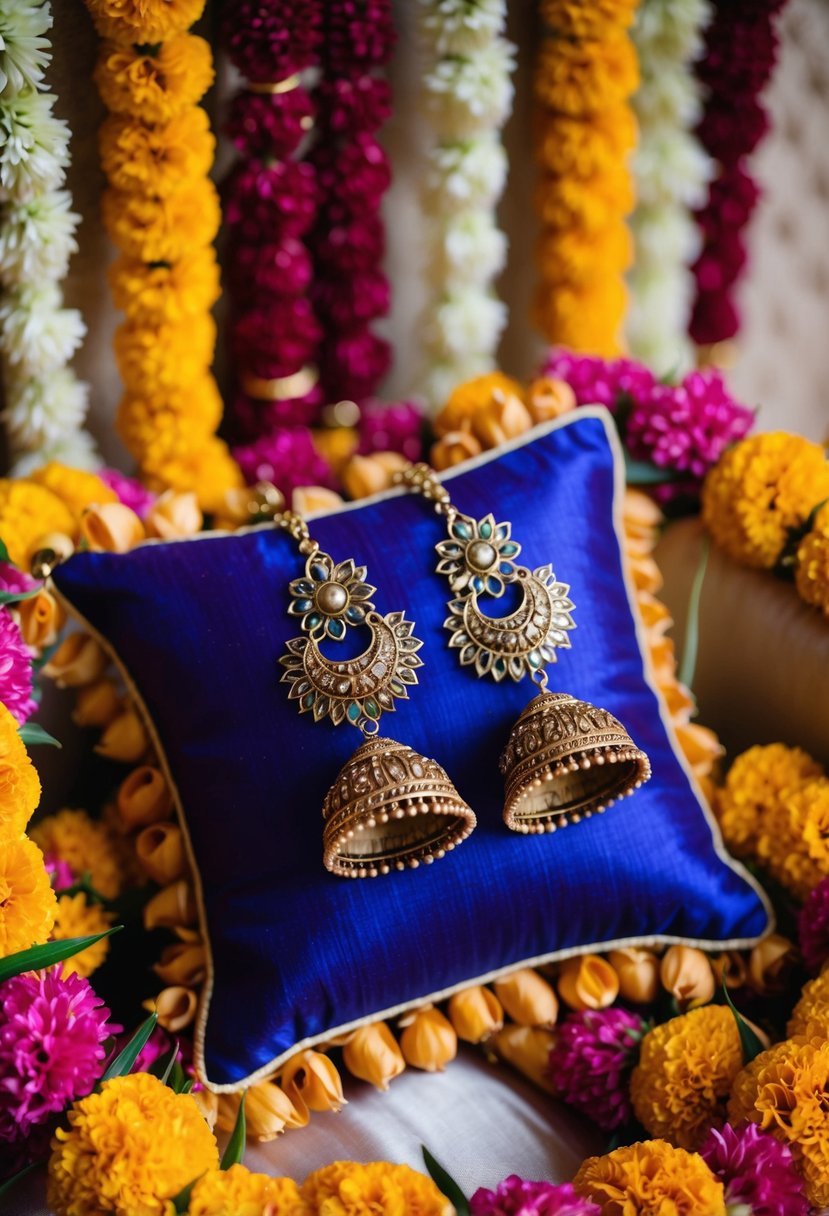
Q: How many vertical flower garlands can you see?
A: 8